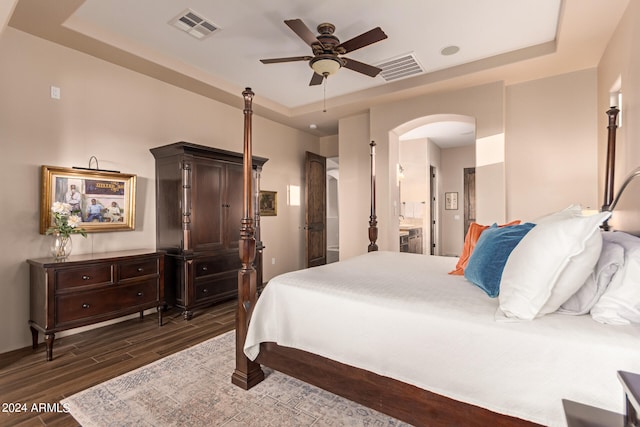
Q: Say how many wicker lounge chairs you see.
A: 0